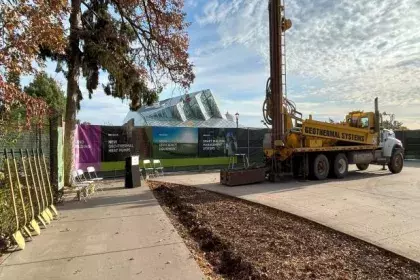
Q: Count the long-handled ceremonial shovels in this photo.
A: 7